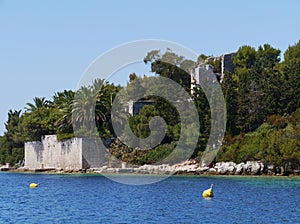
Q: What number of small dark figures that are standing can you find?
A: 0